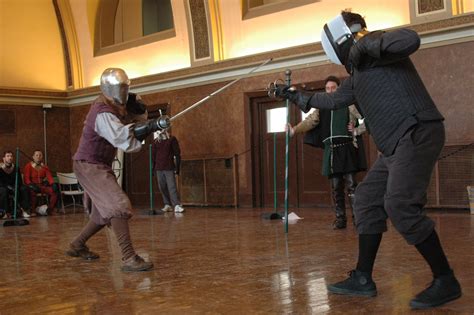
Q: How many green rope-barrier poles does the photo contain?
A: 3